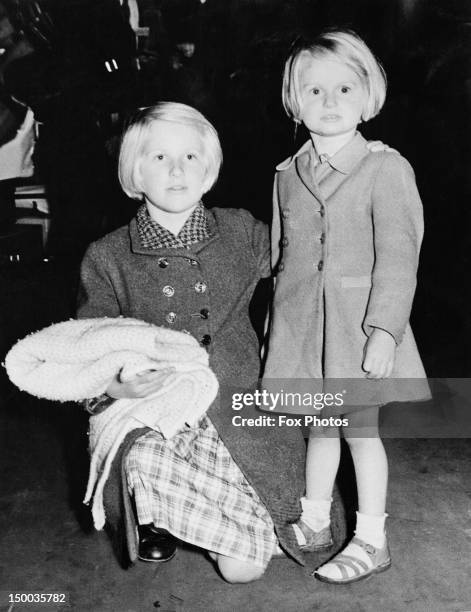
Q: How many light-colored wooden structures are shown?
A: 1